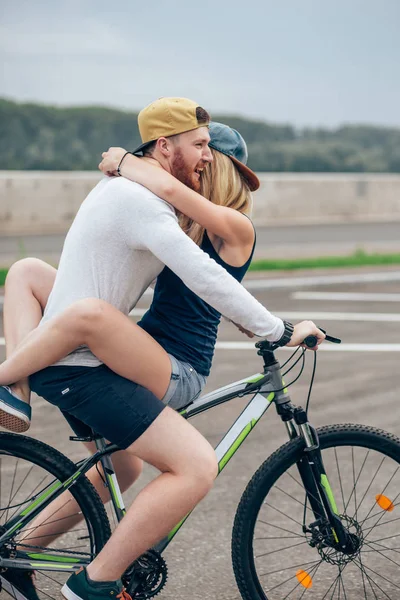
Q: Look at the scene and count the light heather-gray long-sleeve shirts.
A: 1